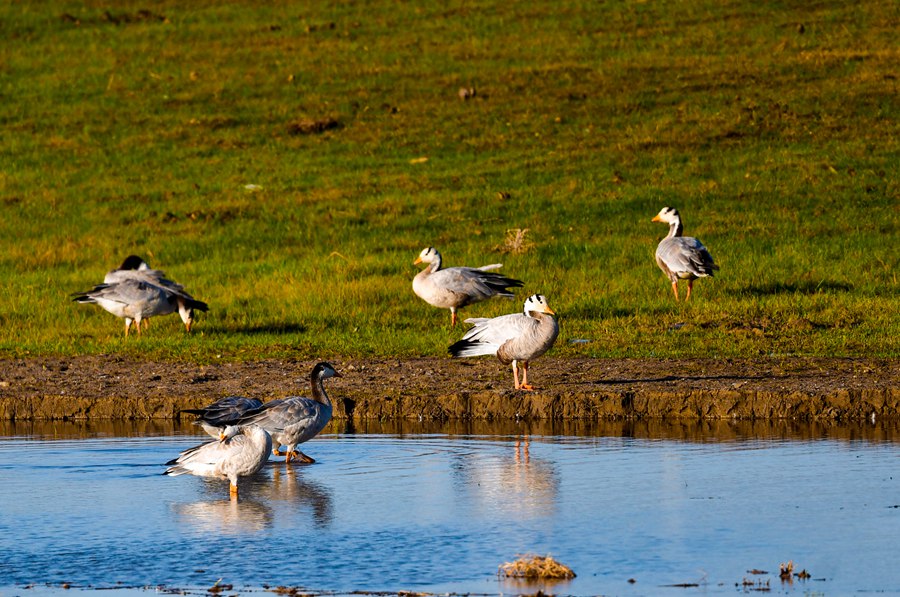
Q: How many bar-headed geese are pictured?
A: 8